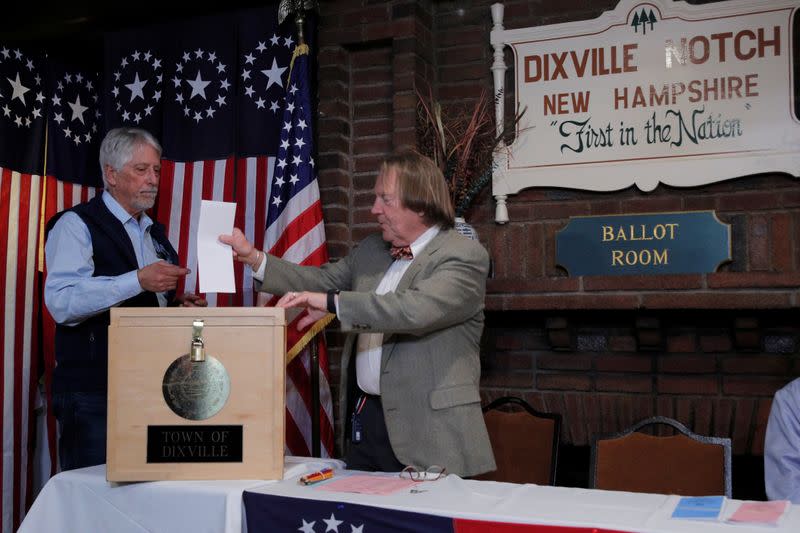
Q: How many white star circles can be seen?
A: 5